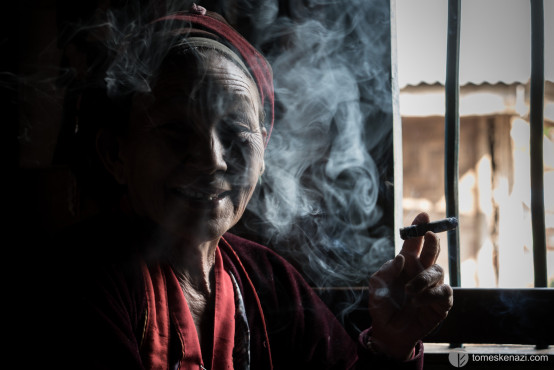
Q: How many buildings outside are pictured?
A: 1